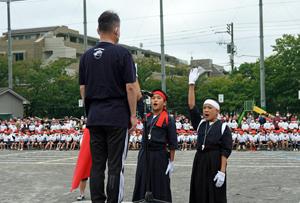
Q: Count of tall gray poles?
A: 4